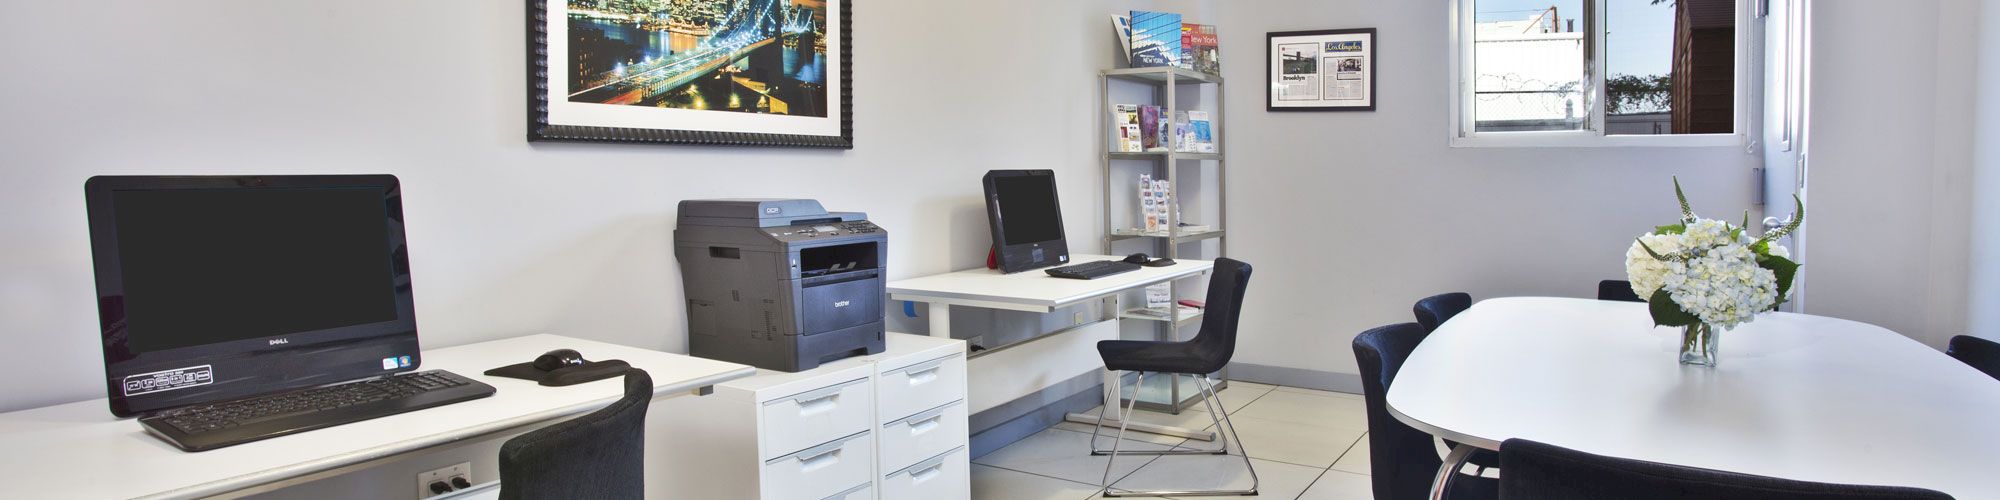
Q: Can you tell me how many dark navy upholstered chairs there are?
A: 7